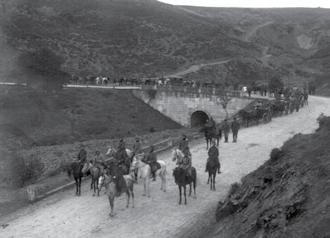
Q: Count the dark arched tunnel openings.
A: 1